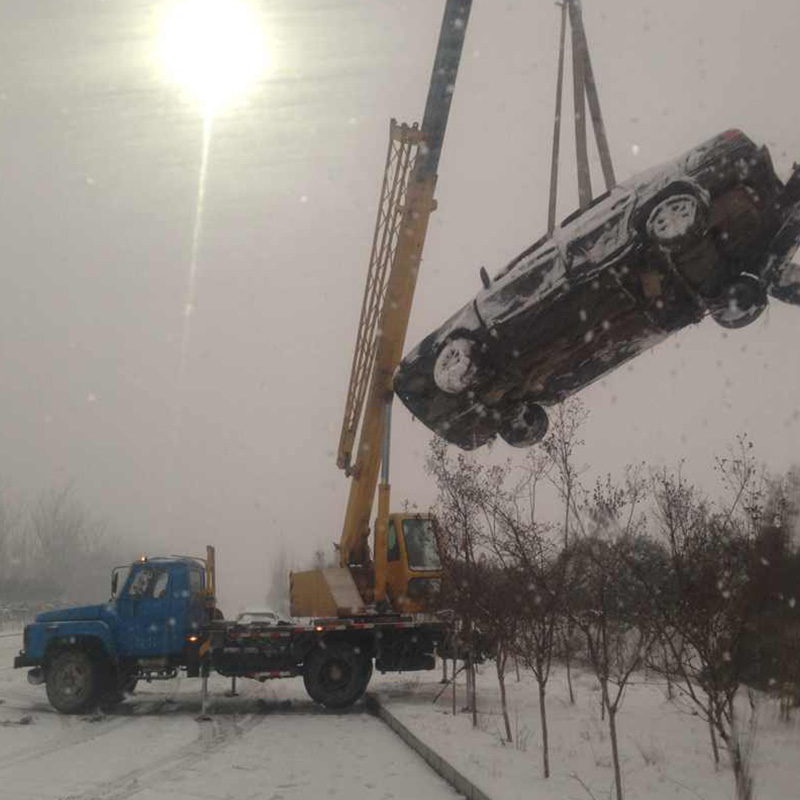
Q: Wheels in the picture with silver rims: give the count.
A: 2